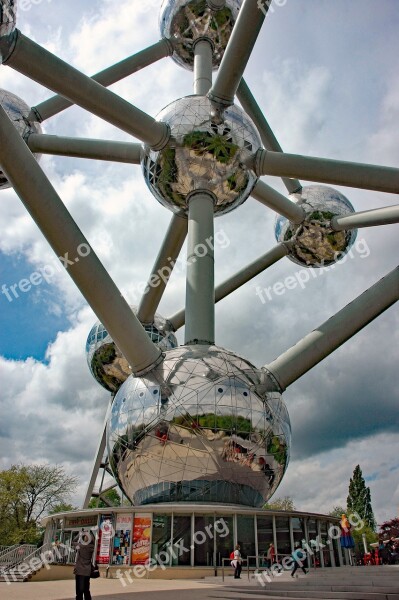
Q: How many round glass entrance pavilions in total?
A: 1